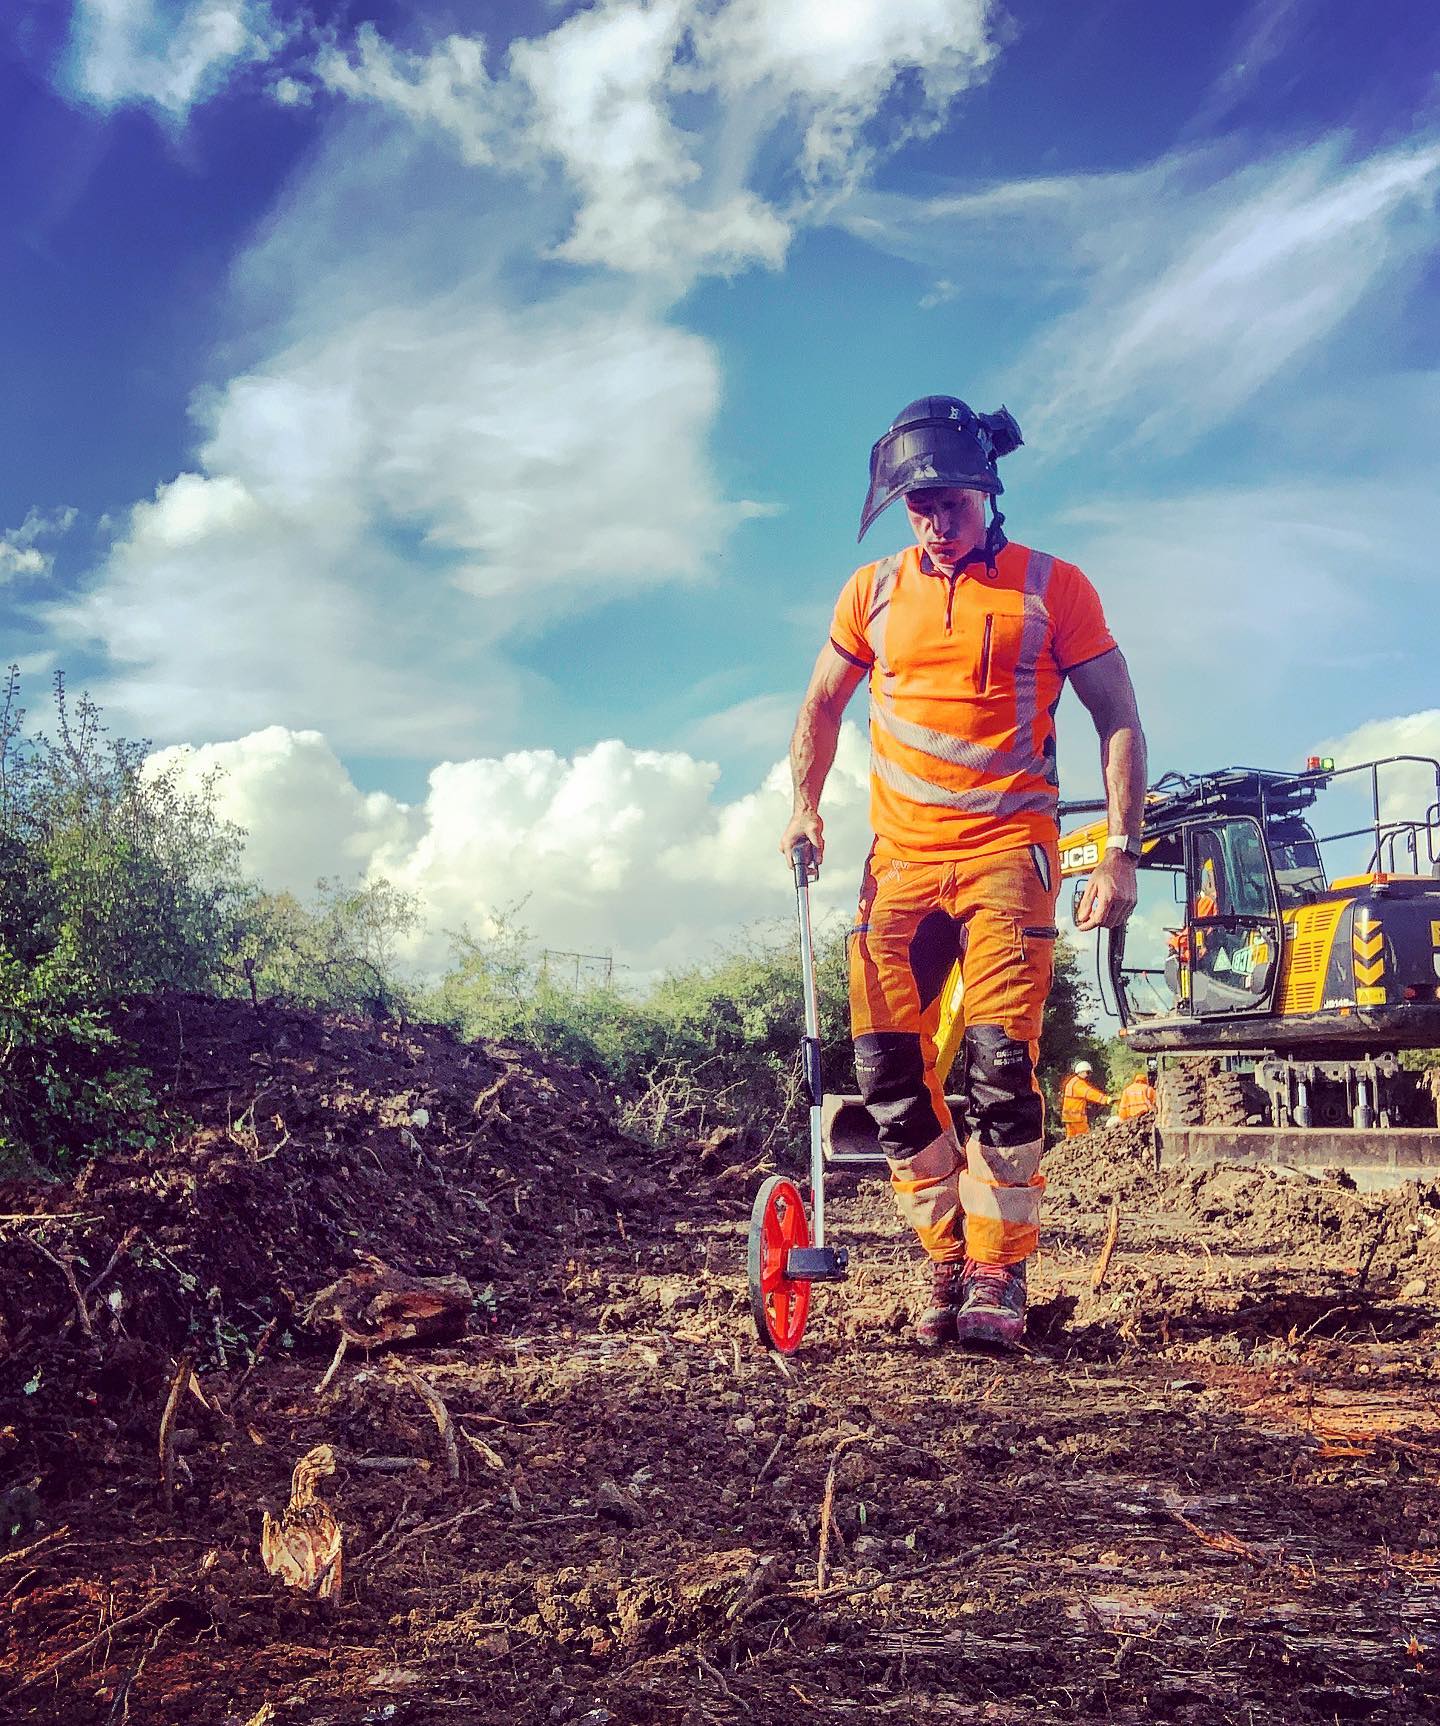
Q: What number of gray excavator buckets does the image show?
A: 1